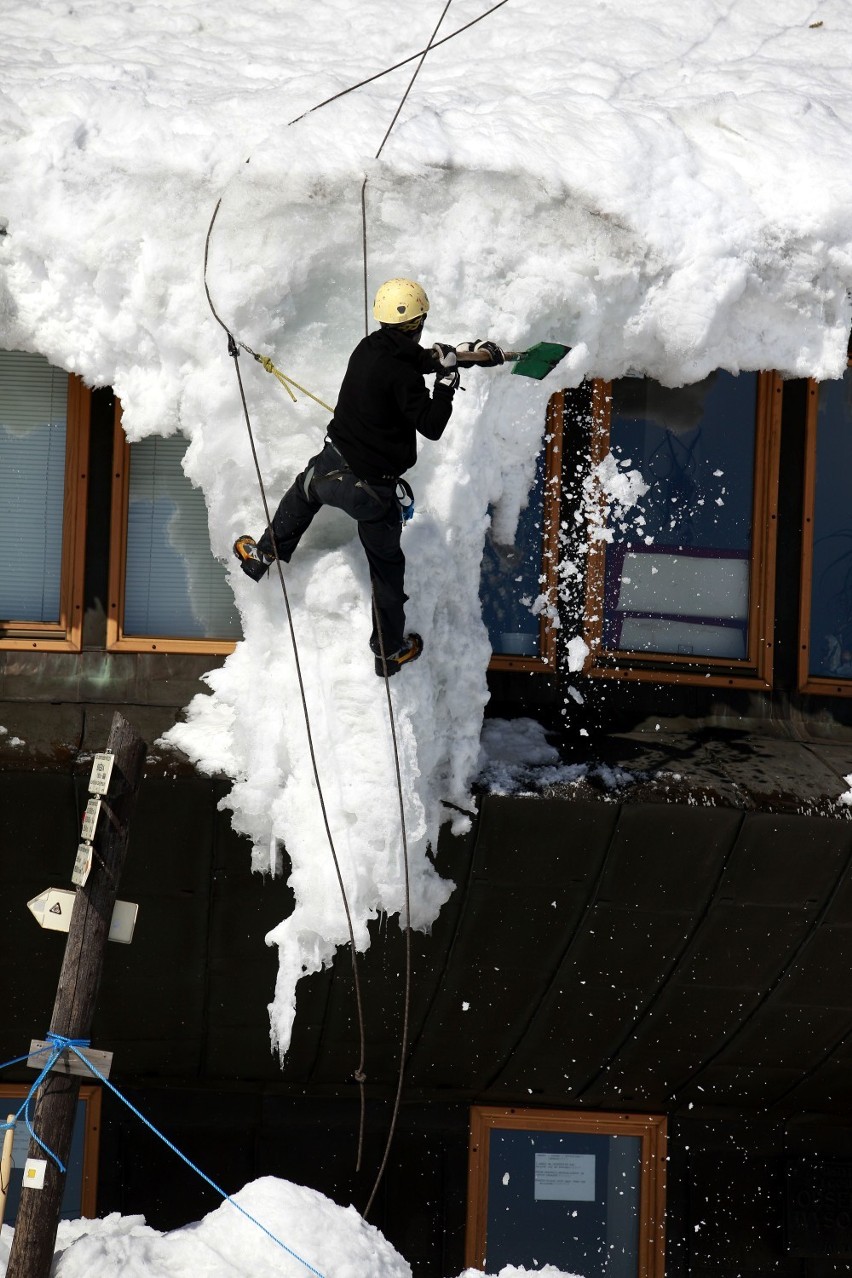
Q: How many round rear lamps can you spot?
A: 0